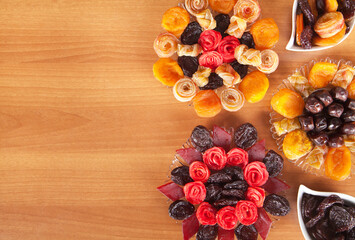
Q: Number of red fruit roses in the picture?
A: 12